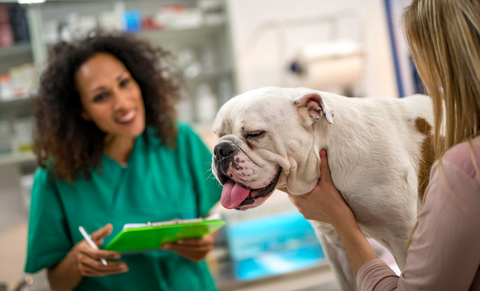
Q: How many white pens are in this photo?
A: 1